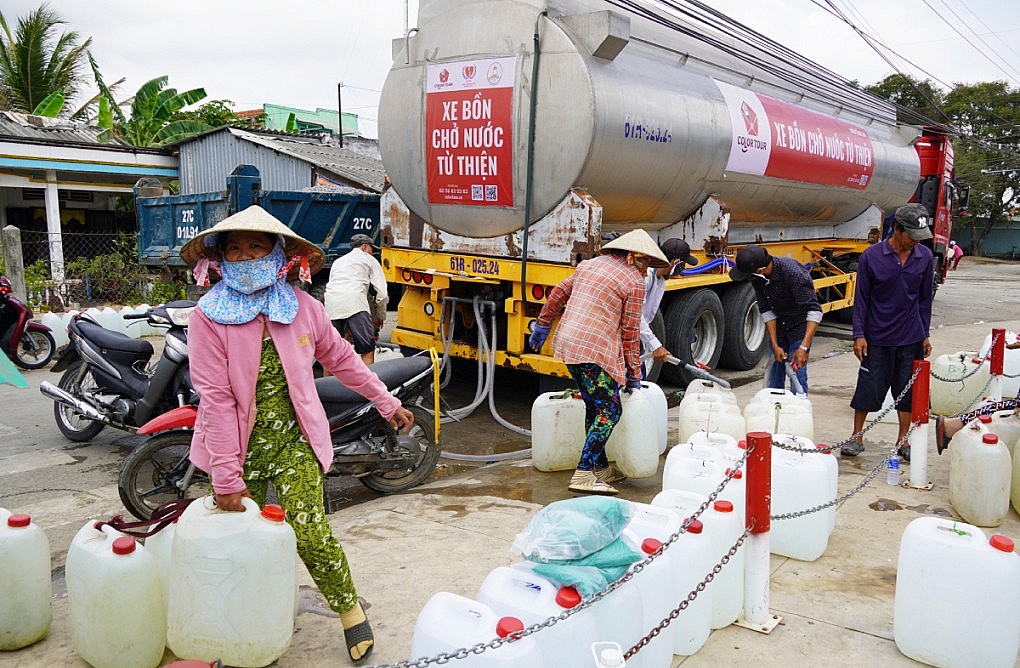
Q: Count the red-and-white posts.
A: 3